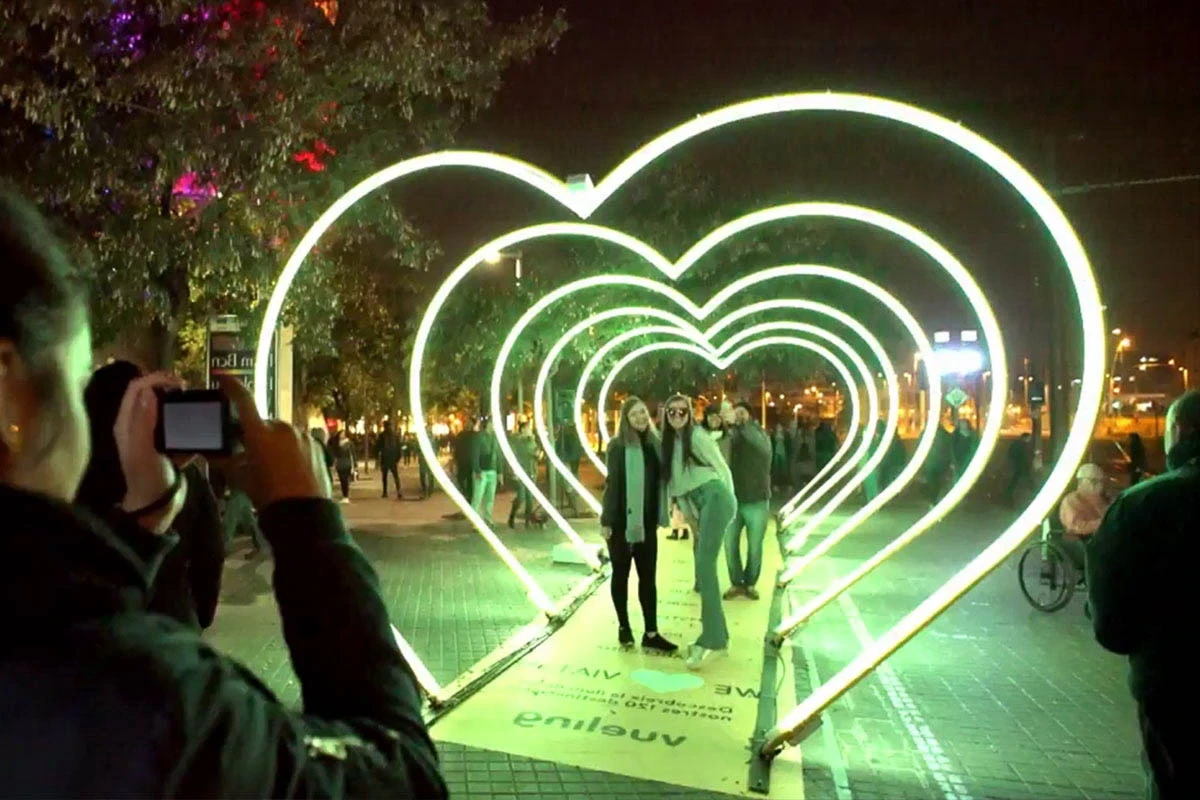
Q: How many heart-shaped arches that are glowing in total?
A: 6